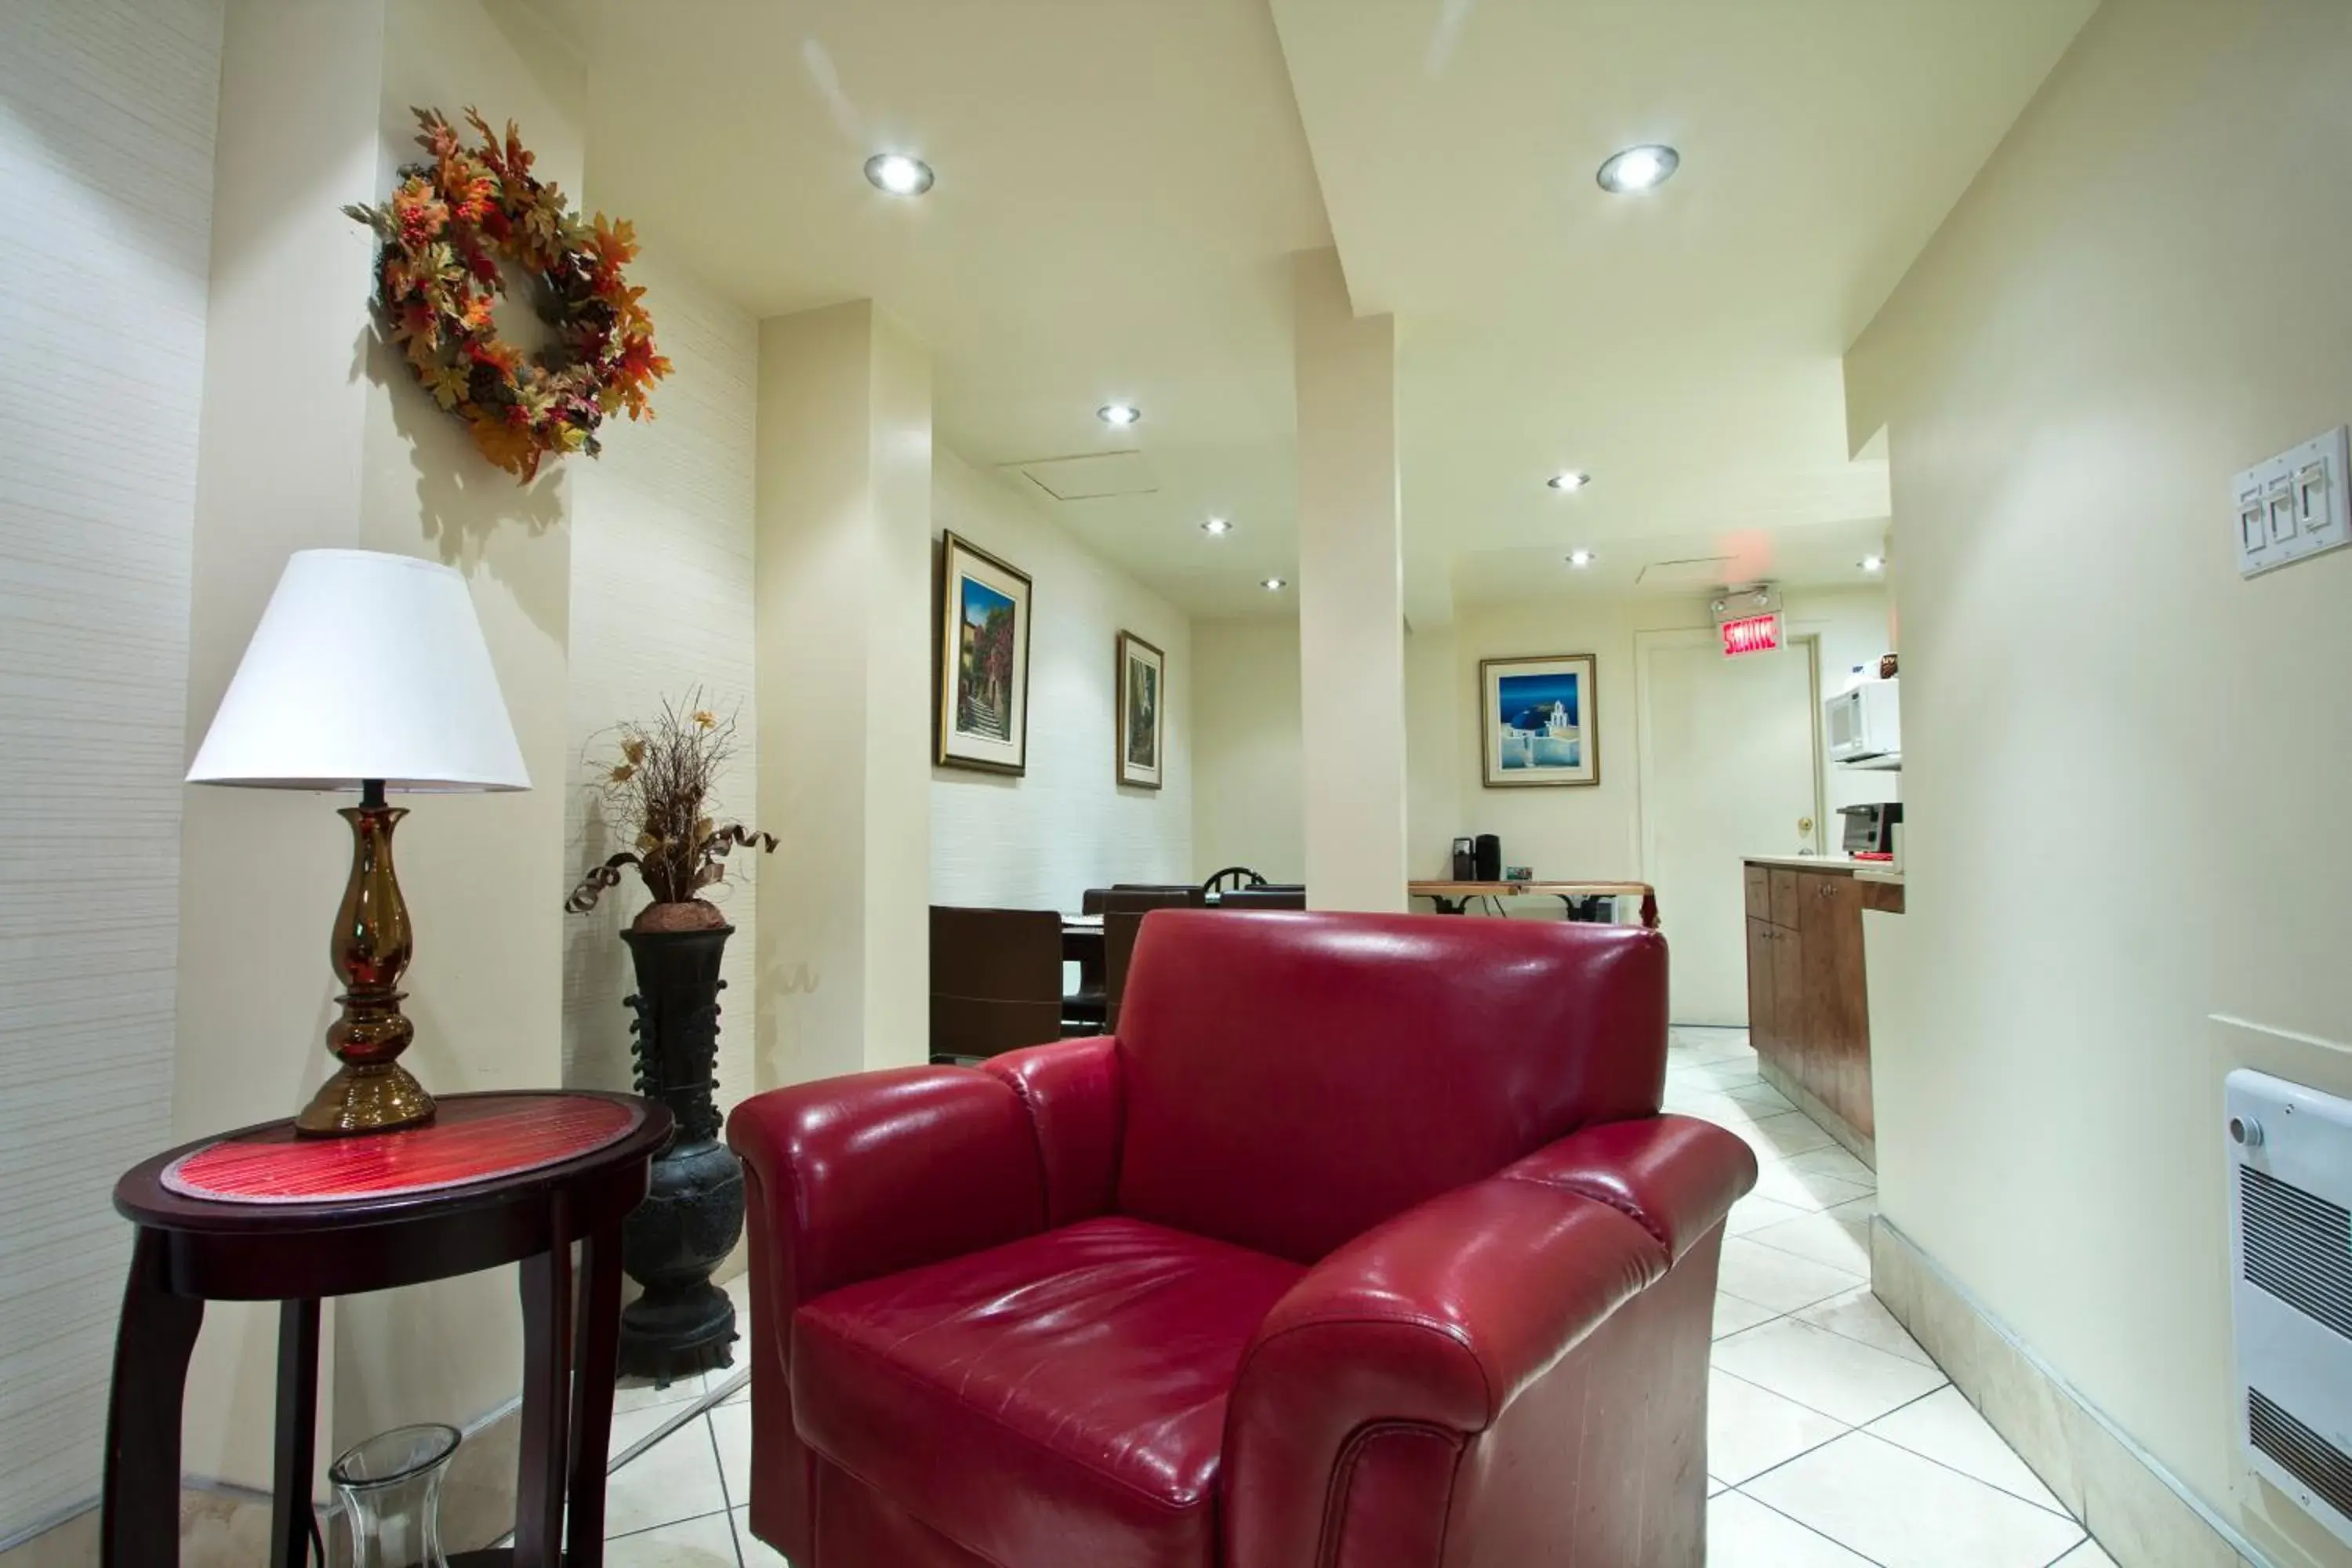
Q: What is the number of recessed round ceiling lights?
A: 8